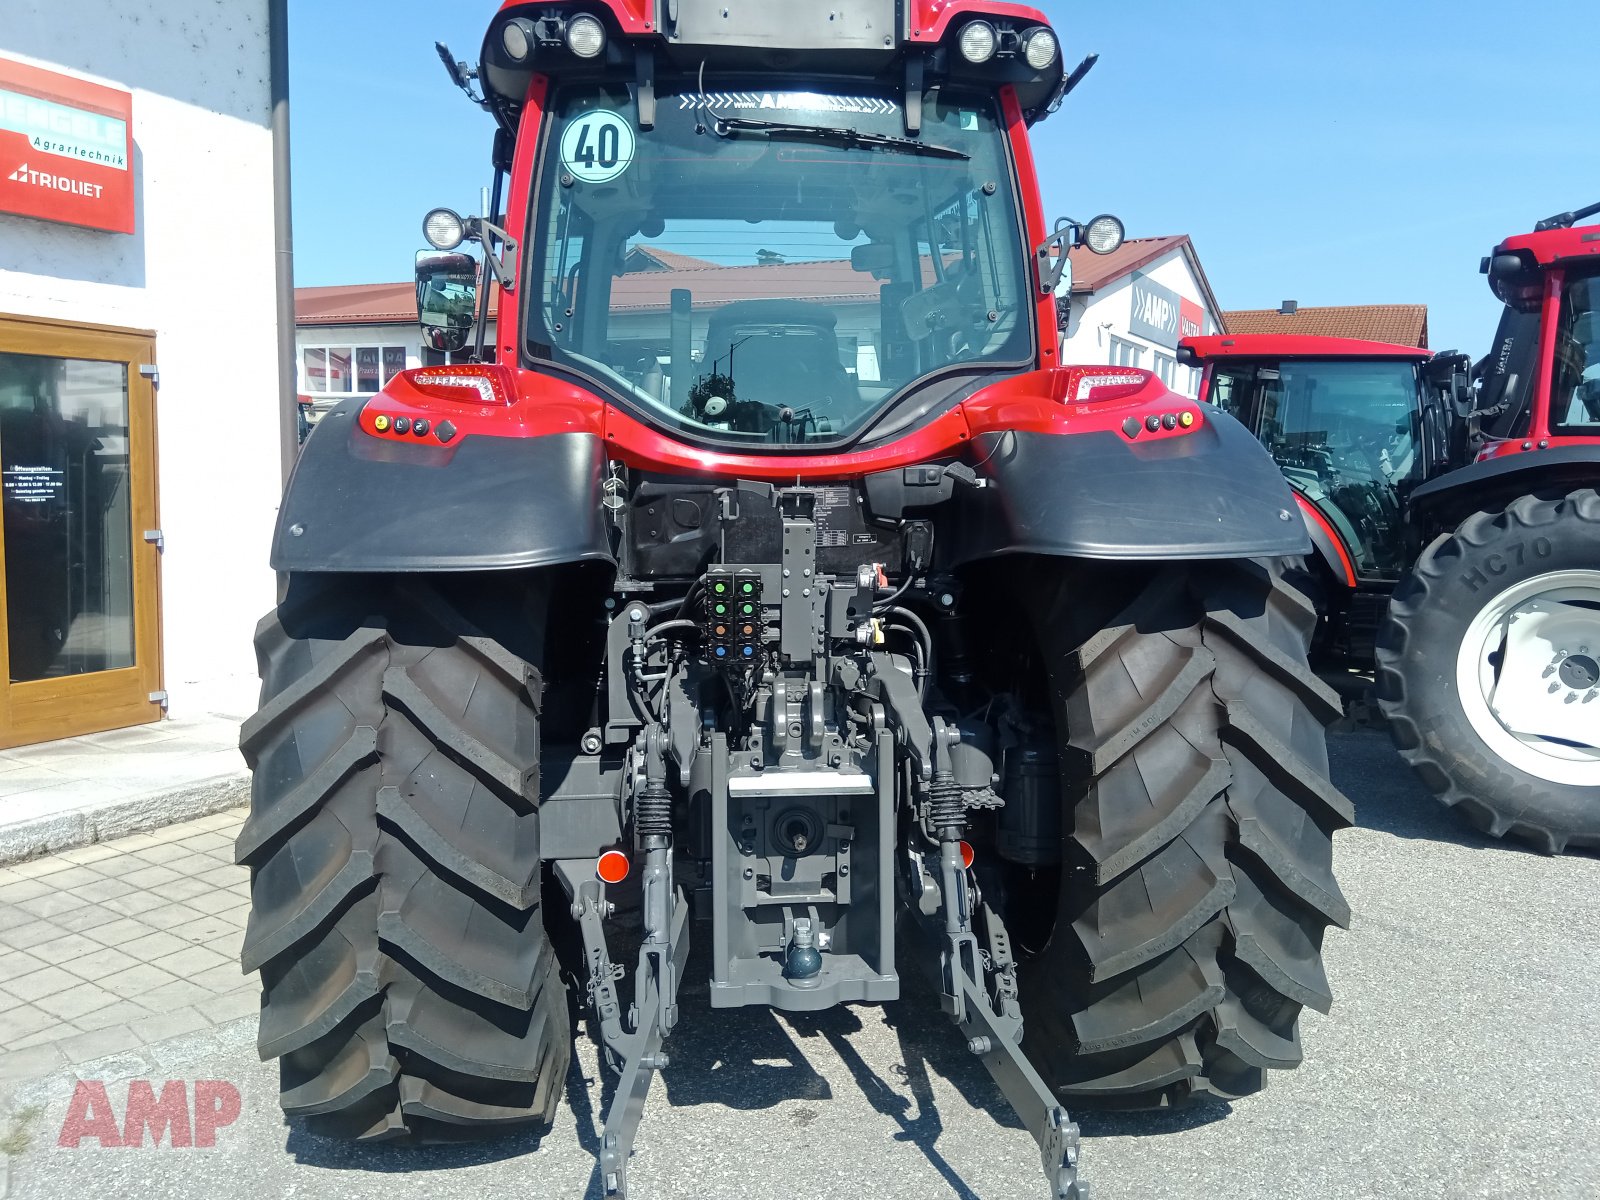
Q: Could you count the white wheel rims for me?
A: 1